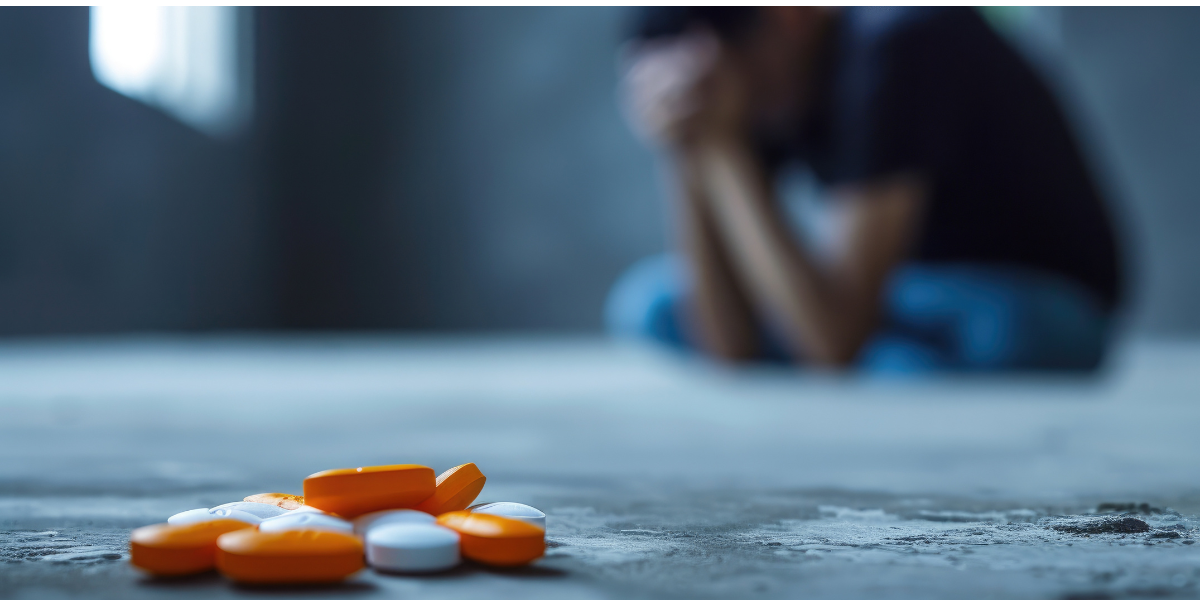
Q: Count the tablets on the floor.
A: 12